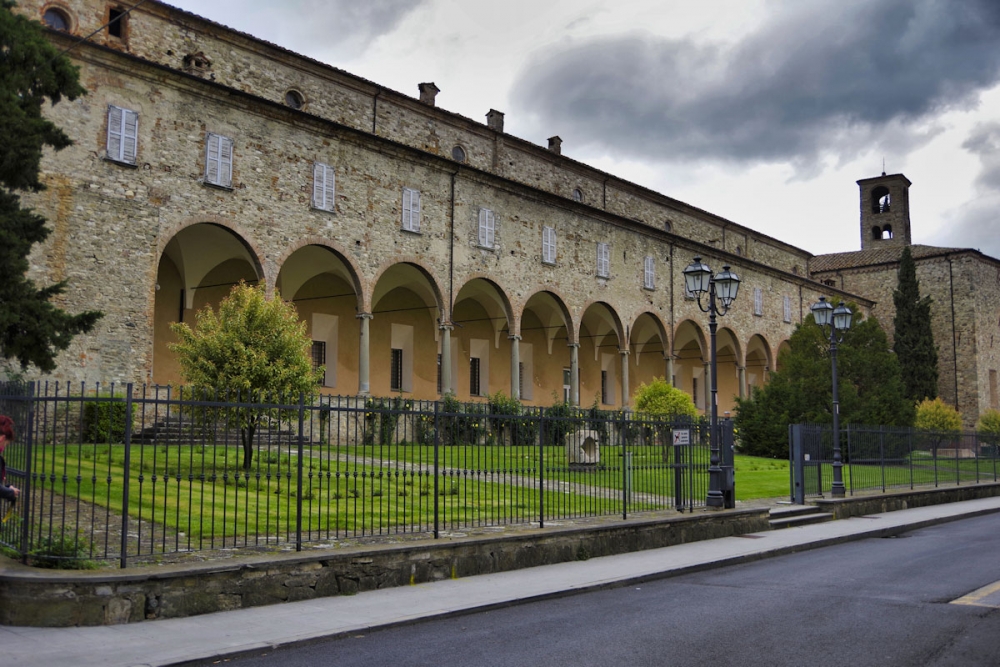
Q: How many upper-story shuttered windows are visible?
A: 11